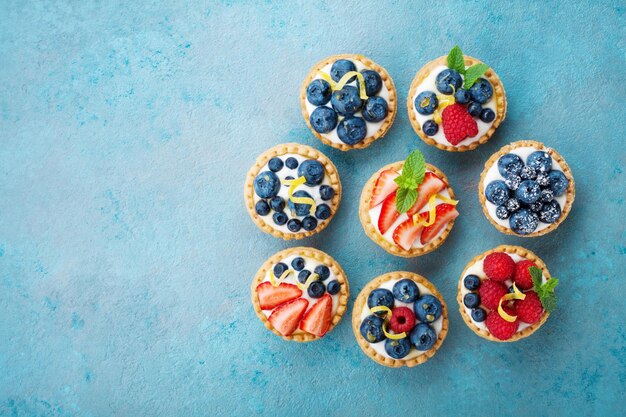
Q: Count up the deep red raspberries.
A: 7